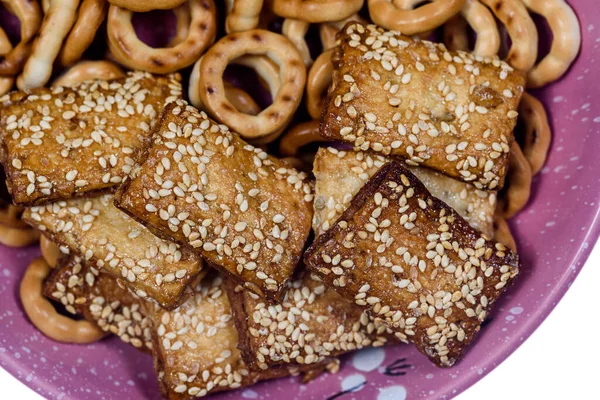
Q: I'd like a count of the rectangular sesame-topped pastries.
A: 9